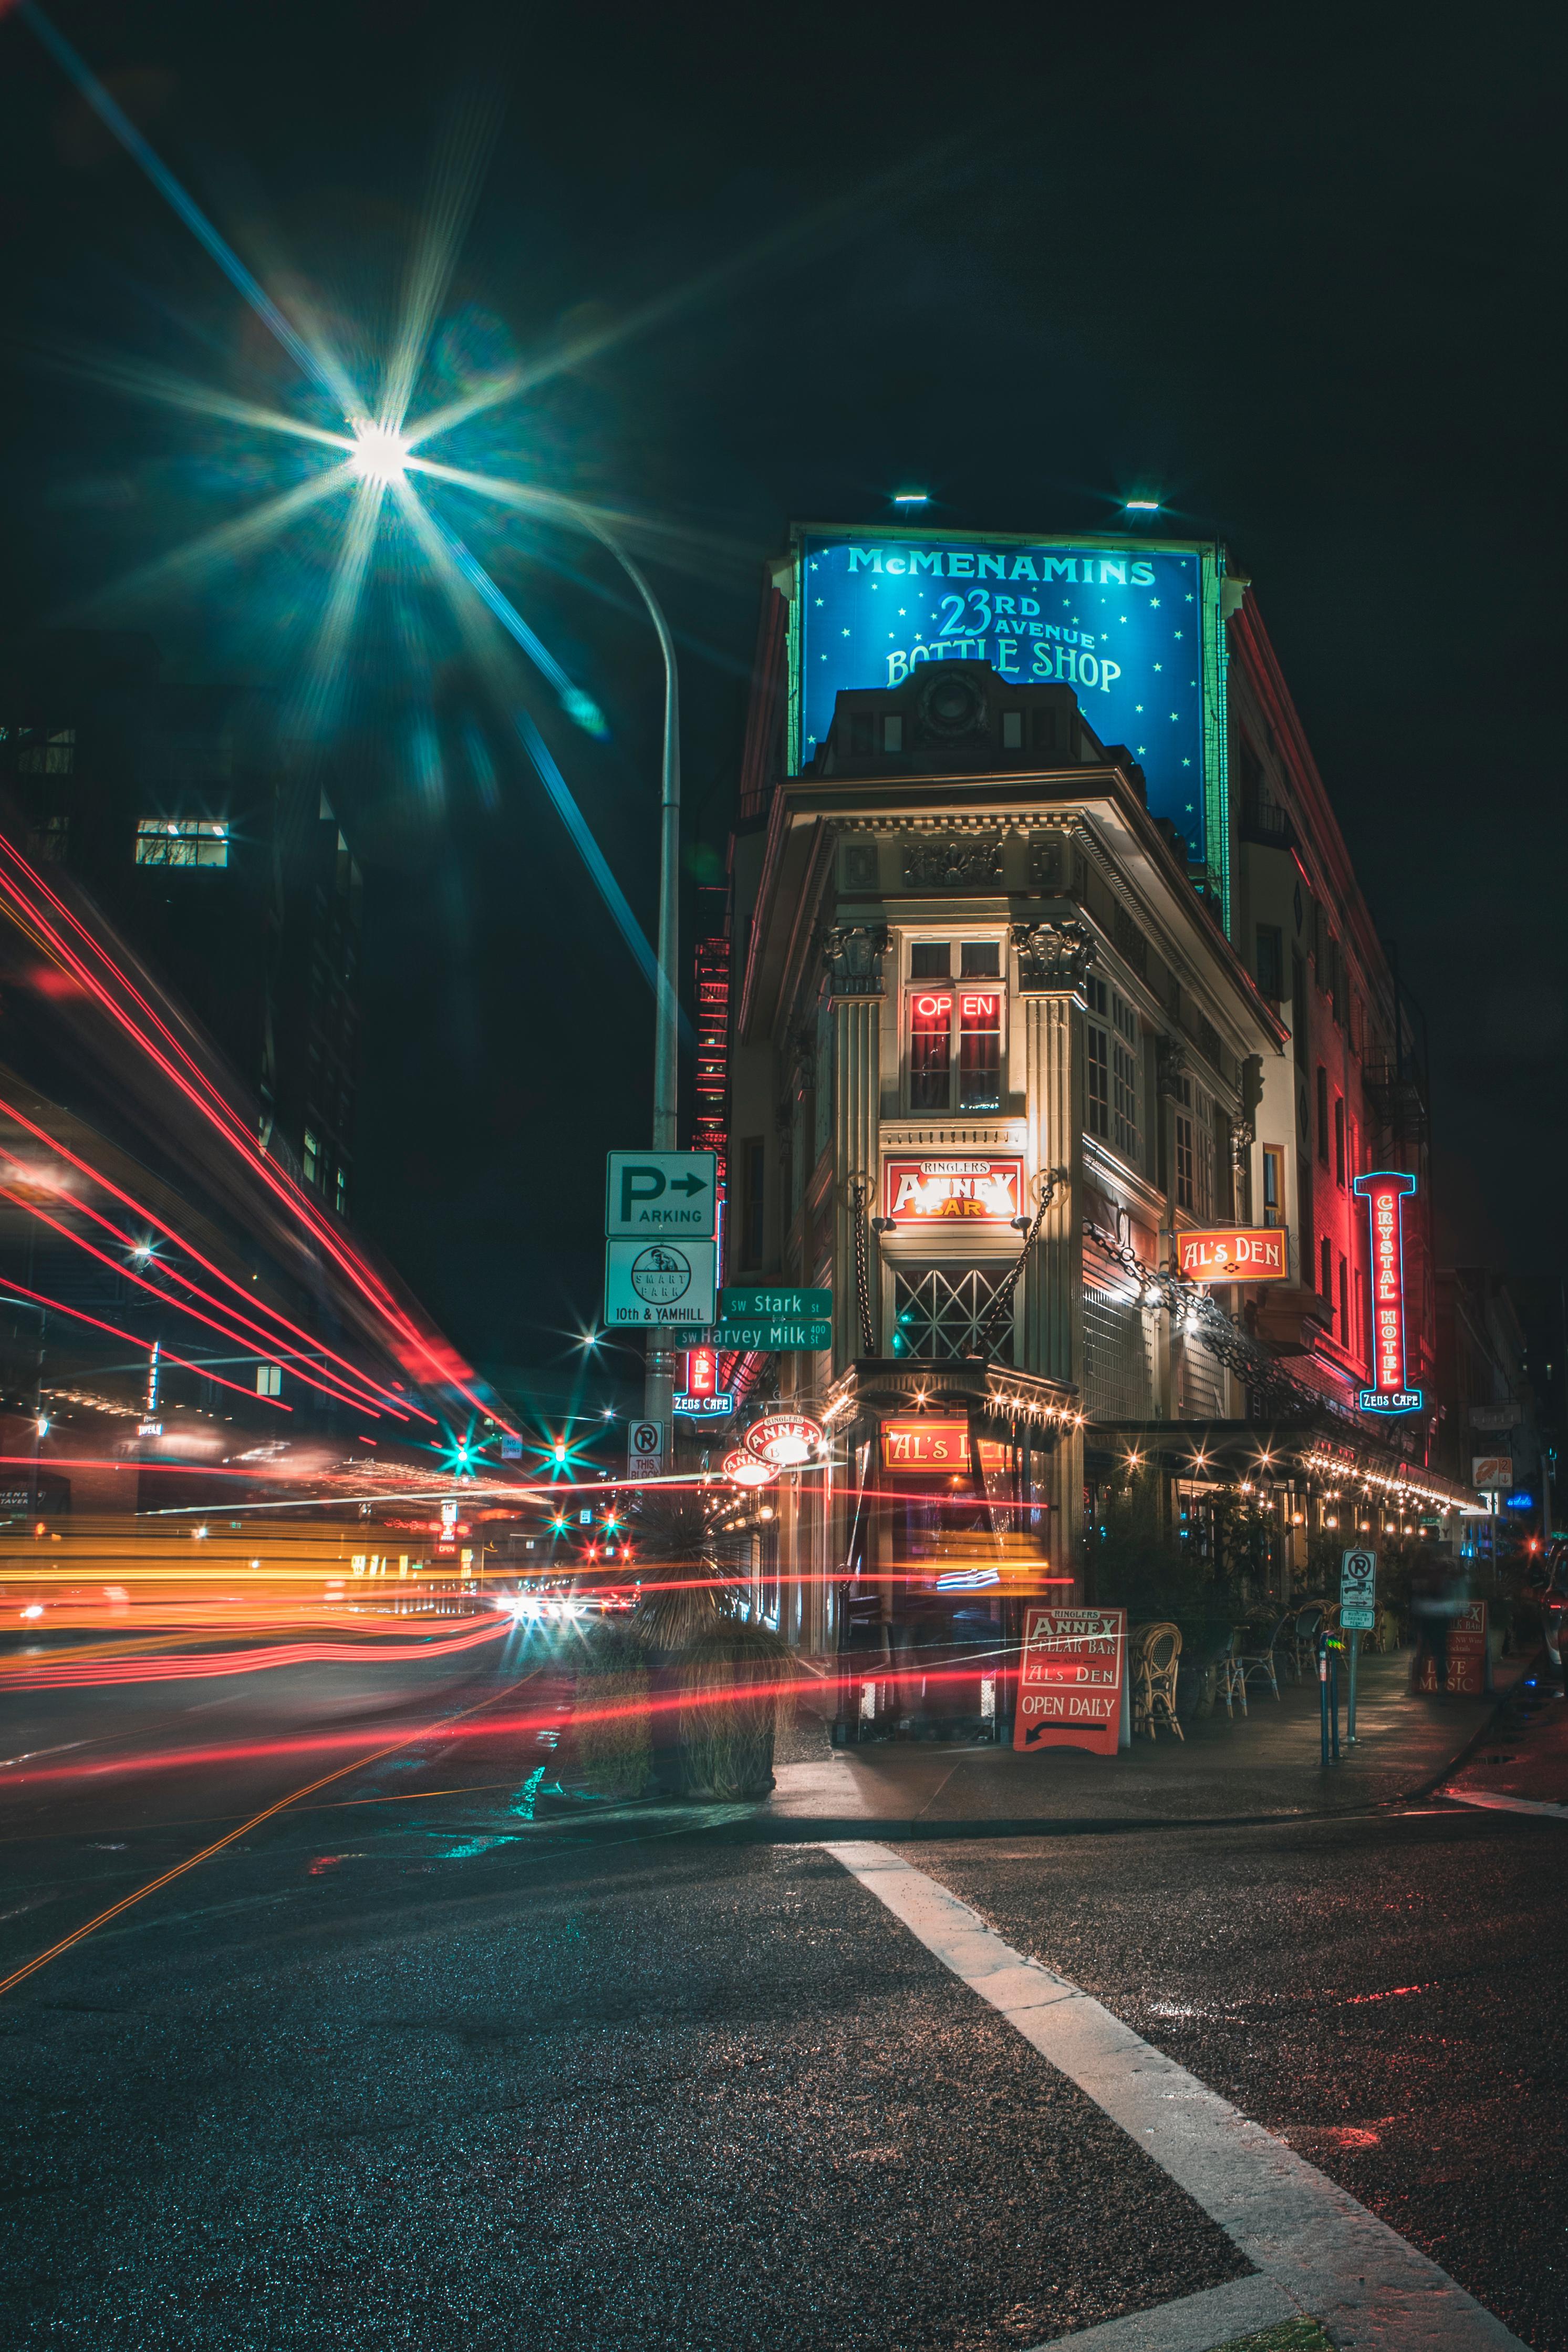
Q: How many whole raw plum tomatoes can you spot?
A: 0